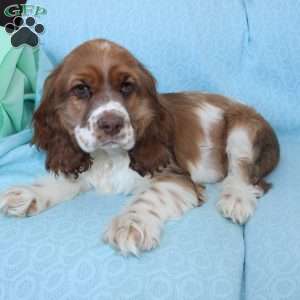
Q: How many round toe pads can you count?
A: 4